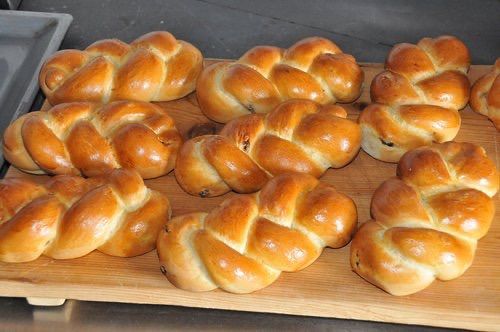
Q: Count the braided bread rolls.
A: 9